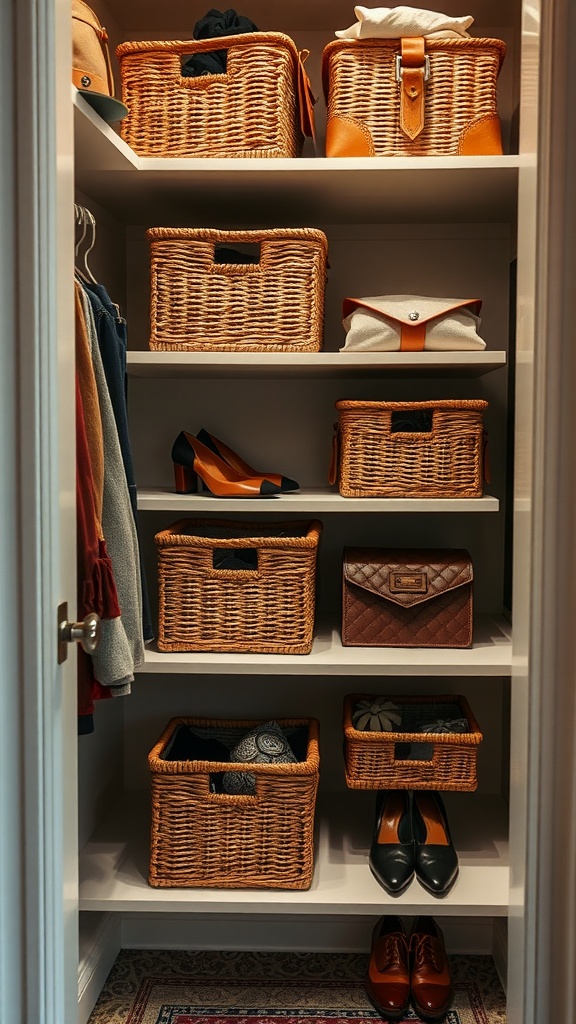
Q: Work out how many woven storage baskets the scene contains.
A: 7